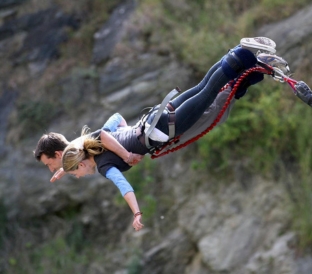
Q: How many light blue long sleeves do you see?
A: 2